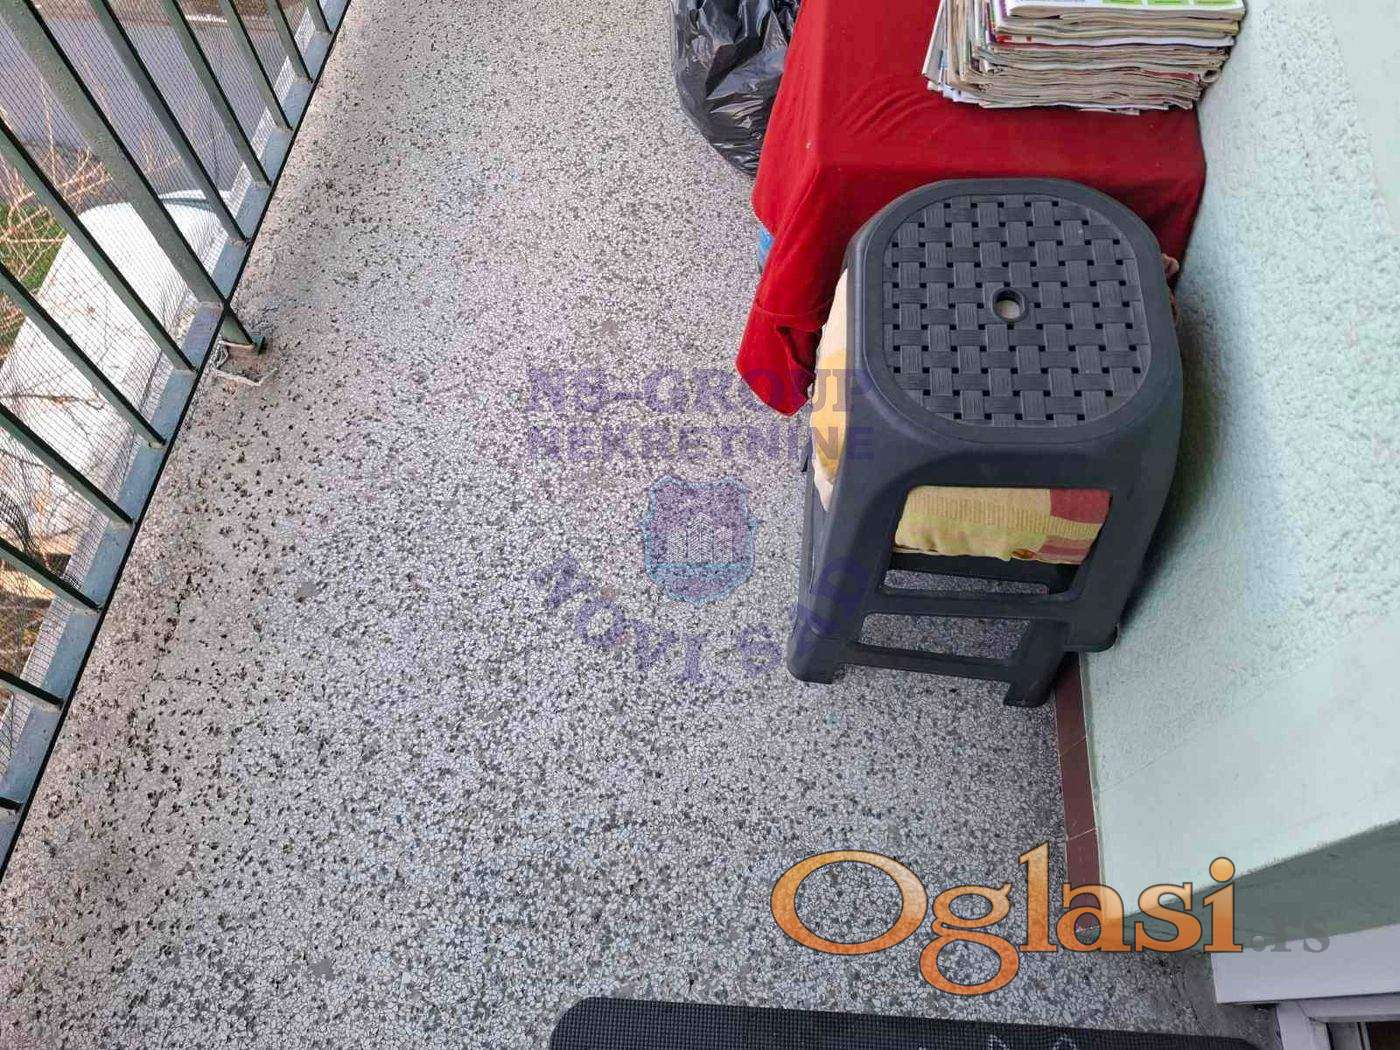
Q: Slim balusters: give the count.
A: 11